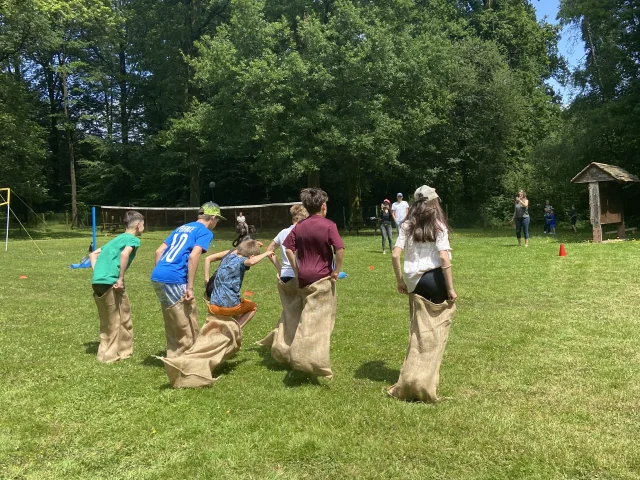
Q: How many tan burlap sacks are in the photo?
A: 6